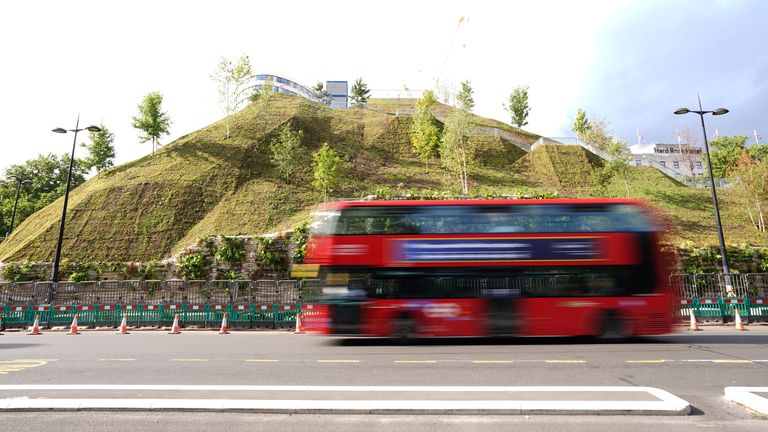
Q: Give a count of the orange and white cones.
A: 8